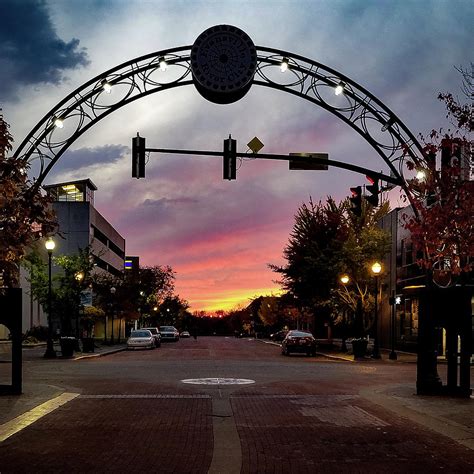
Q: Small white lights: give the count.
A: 6